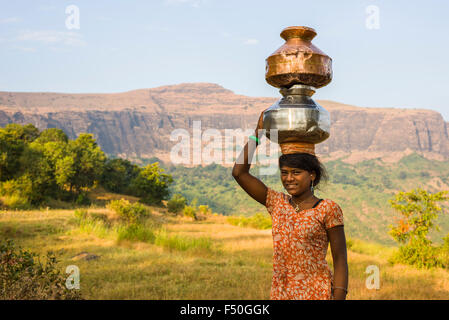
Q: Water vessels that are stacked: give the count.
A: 2